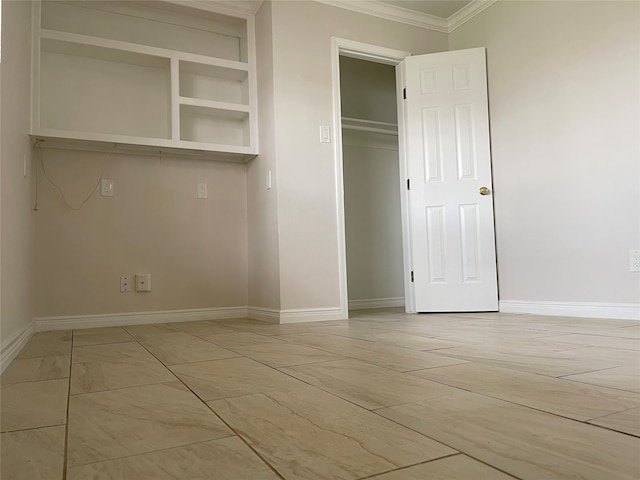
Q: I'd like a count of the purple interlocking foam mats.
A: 0